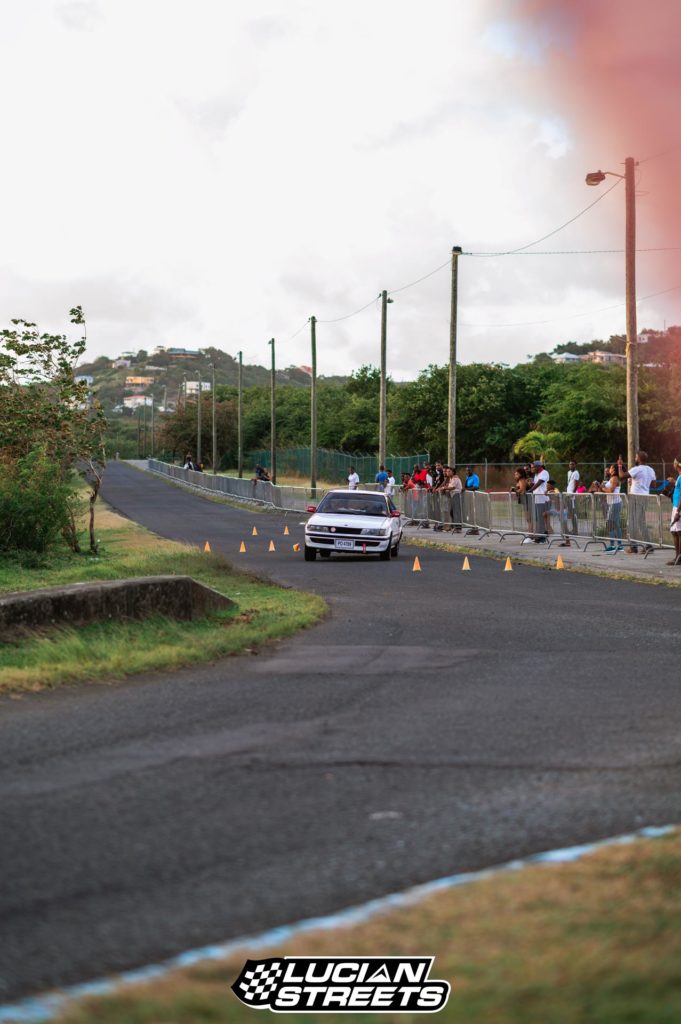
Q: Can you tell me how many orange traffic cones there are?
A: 10